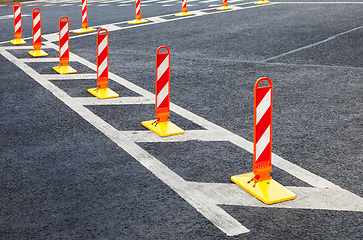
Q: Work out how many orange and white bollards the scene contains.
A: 11